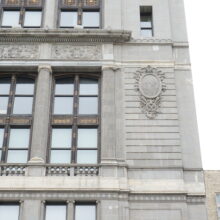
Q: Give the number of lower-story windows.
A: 3